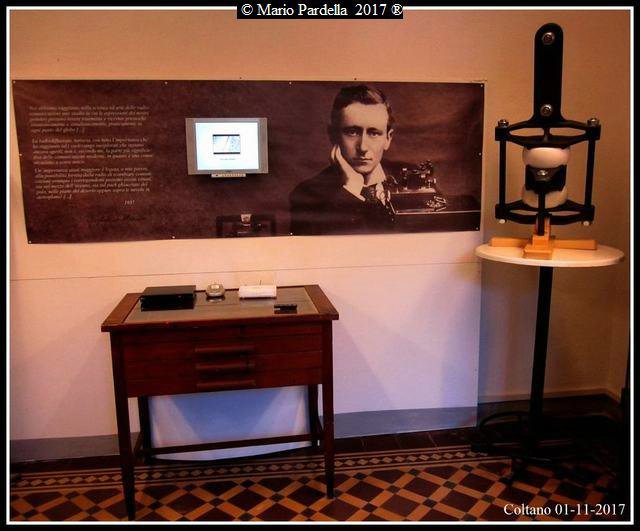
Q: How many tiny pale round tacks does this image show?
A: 10